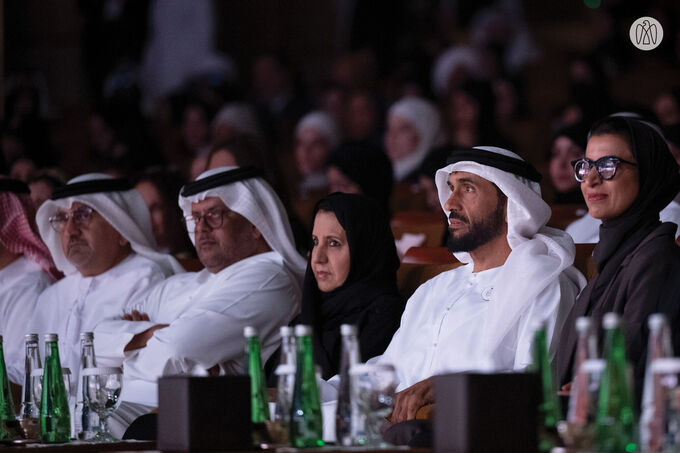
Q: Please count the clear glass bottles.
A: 6